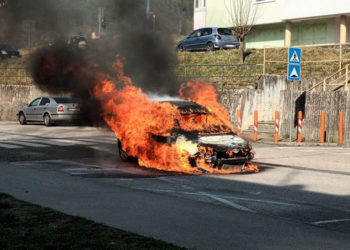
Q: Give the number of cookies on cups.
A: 0